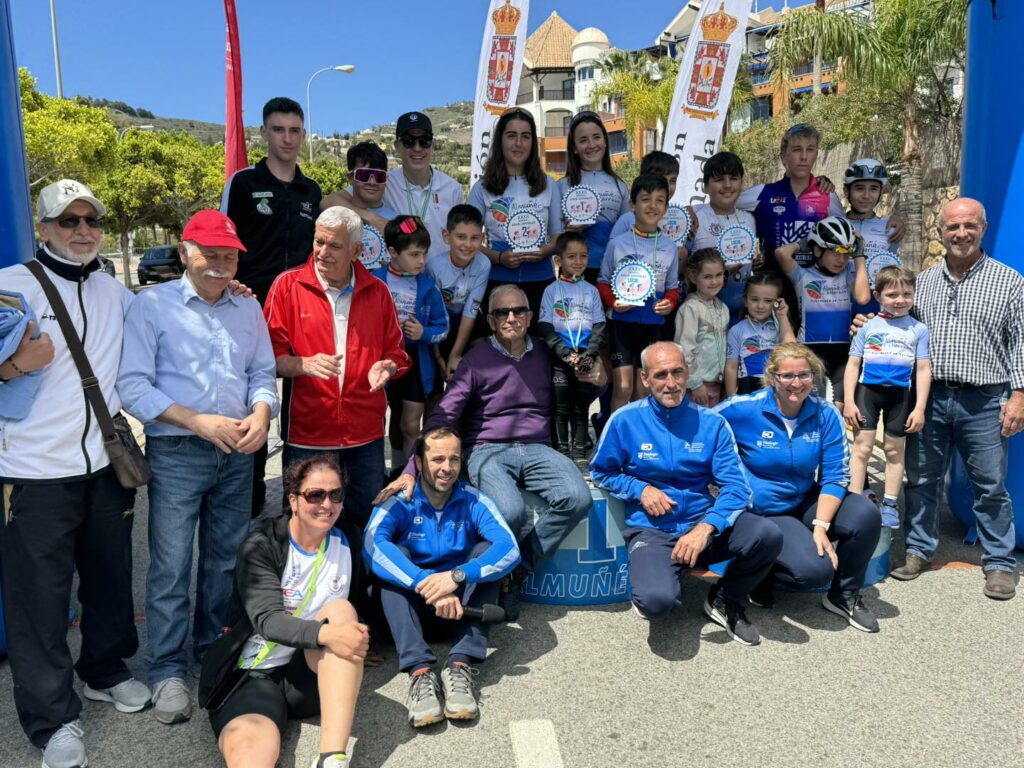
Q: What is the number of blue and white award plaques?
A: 7